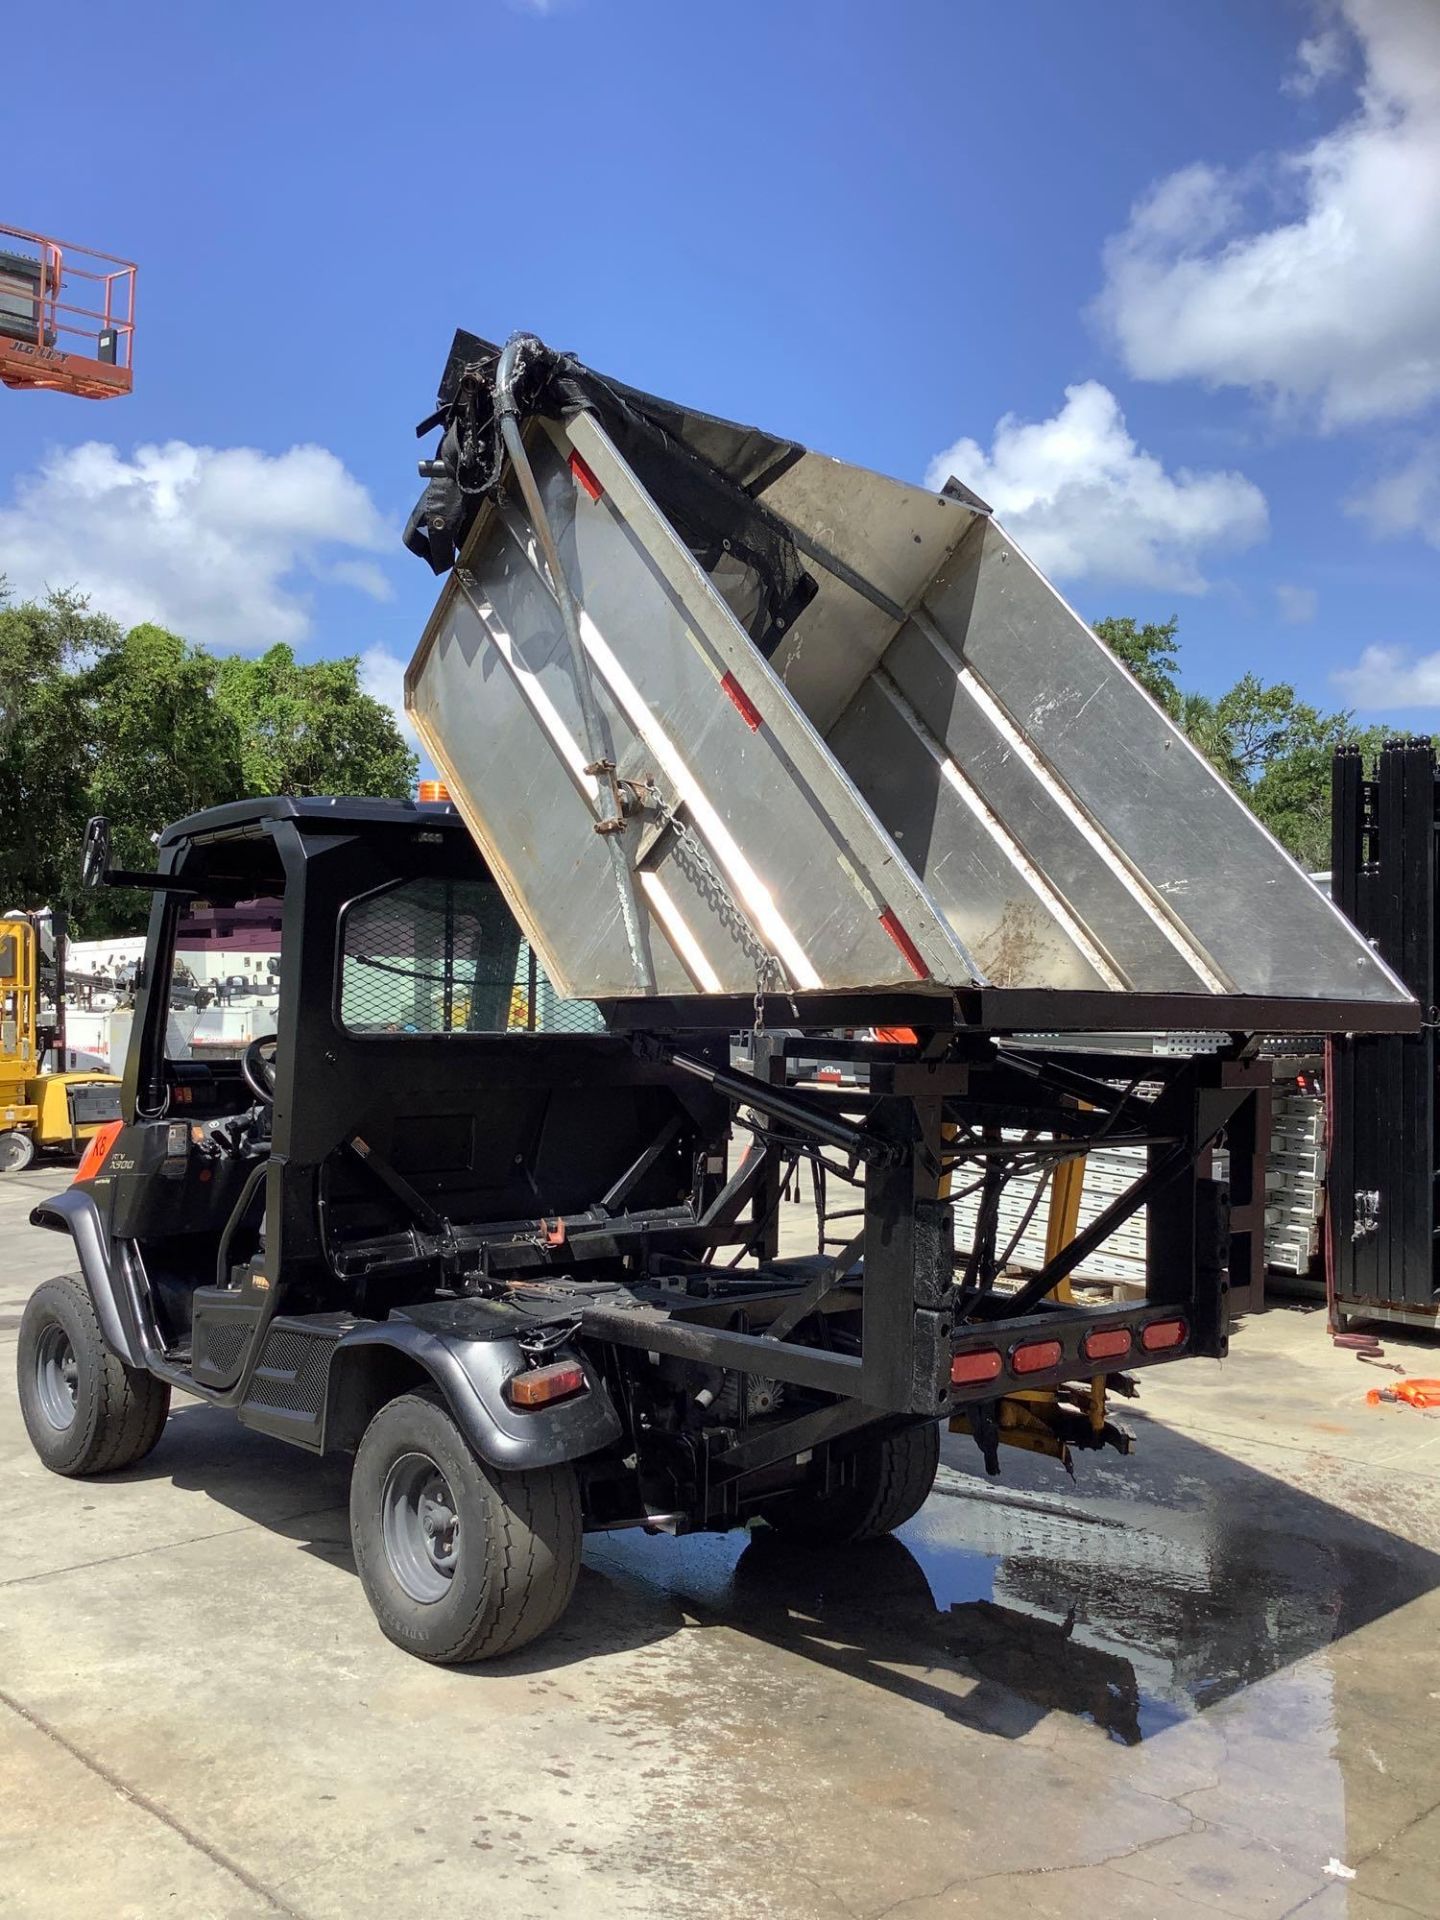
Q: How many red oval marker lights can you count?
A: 4